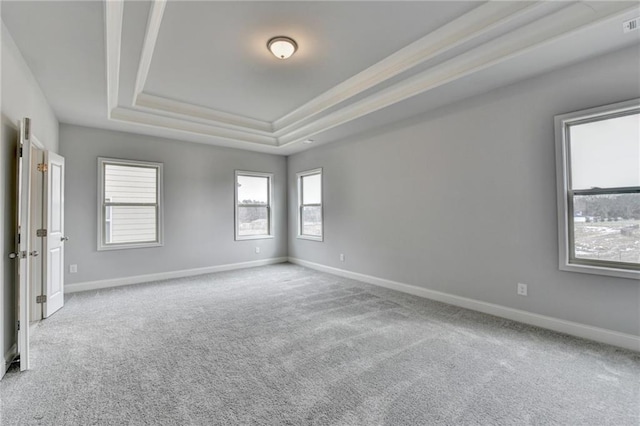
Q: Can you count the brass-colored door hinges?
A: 1